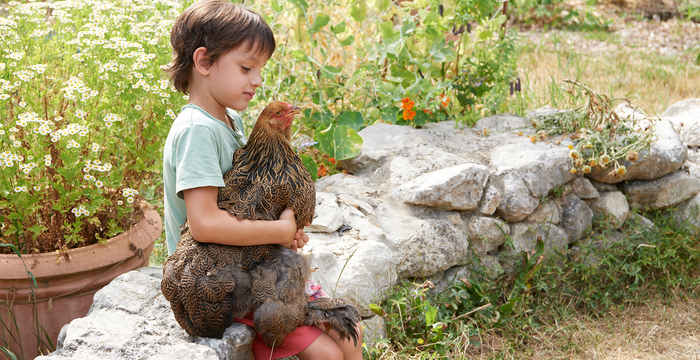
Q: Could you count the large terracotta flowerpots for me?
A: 1